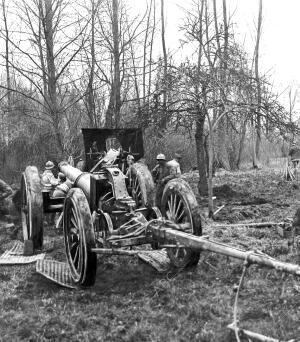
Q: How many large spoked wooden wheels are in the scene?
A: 4